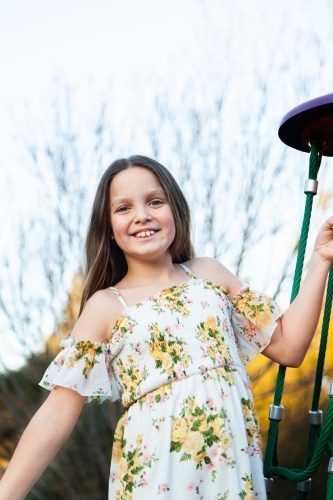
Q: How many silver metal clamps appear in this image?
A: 7